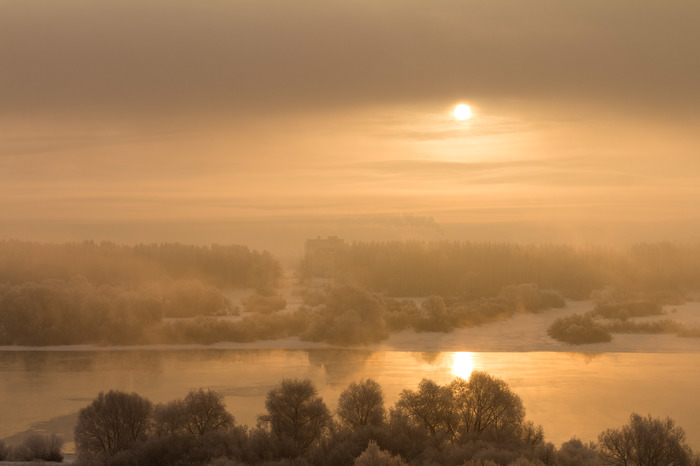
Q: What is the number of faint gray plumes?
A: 1